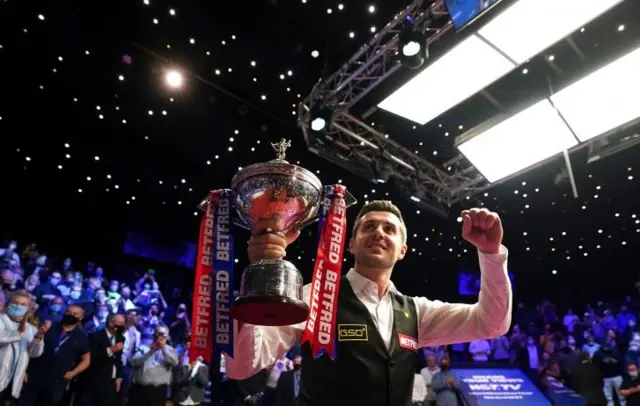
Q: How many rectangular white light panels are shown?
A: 4